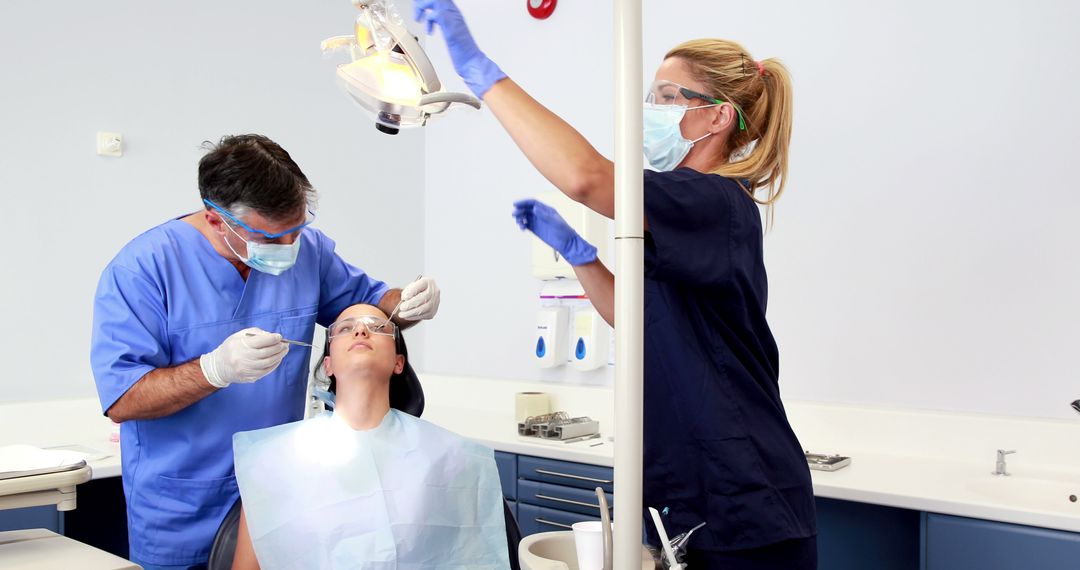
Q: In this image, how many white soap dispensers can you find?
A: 2